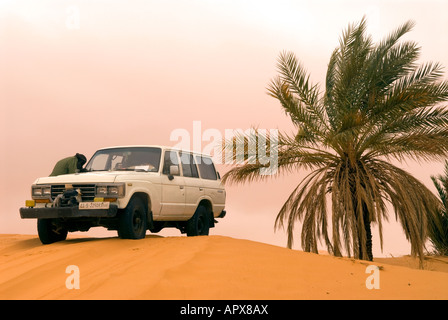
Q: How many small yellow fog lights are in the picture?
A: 2